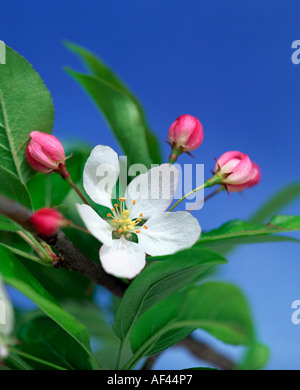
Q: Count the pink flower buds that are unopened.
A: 5